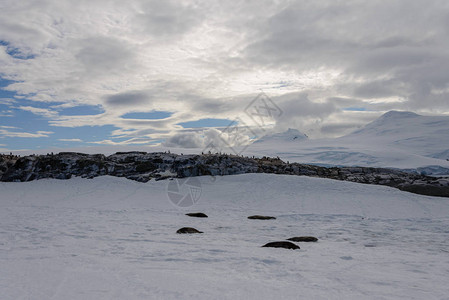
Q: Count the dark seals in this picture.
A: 5